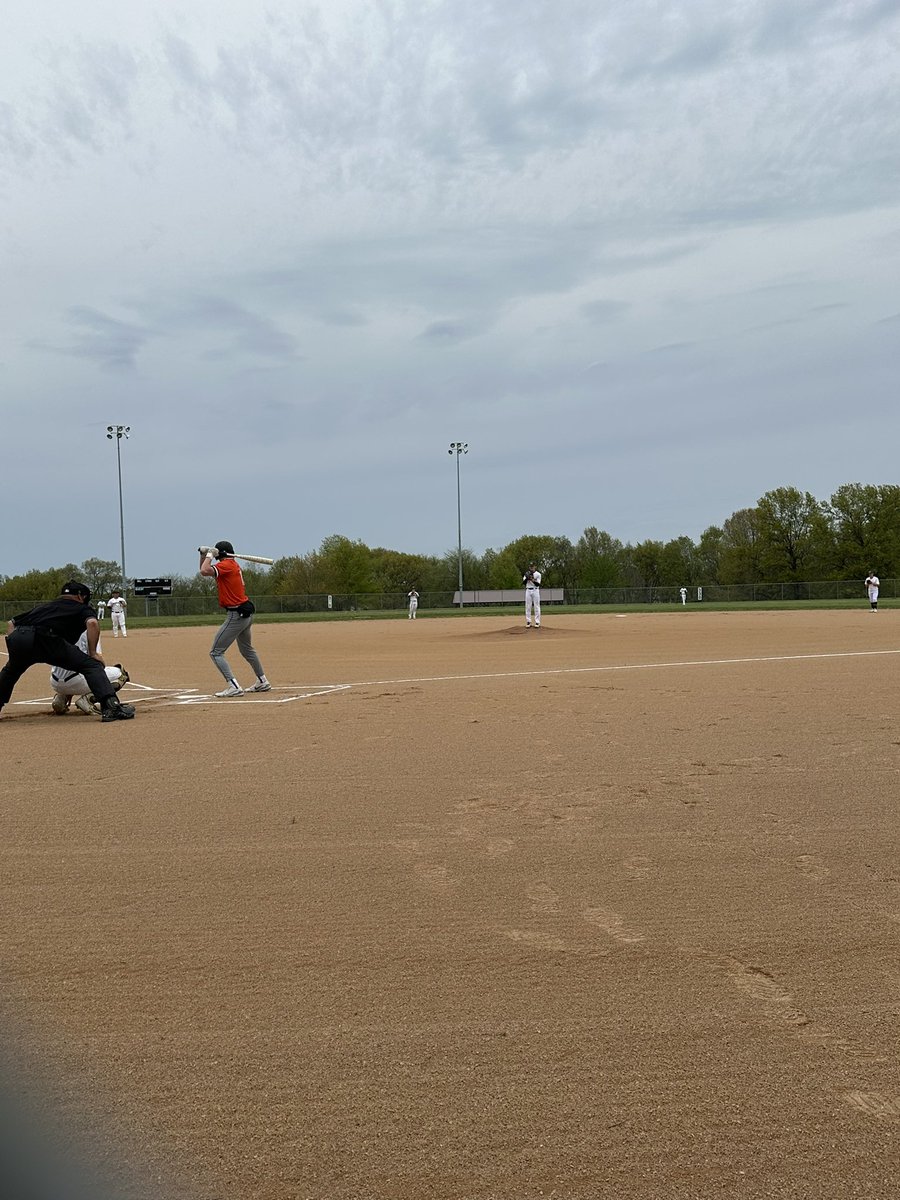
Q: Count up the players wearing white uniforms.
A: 7